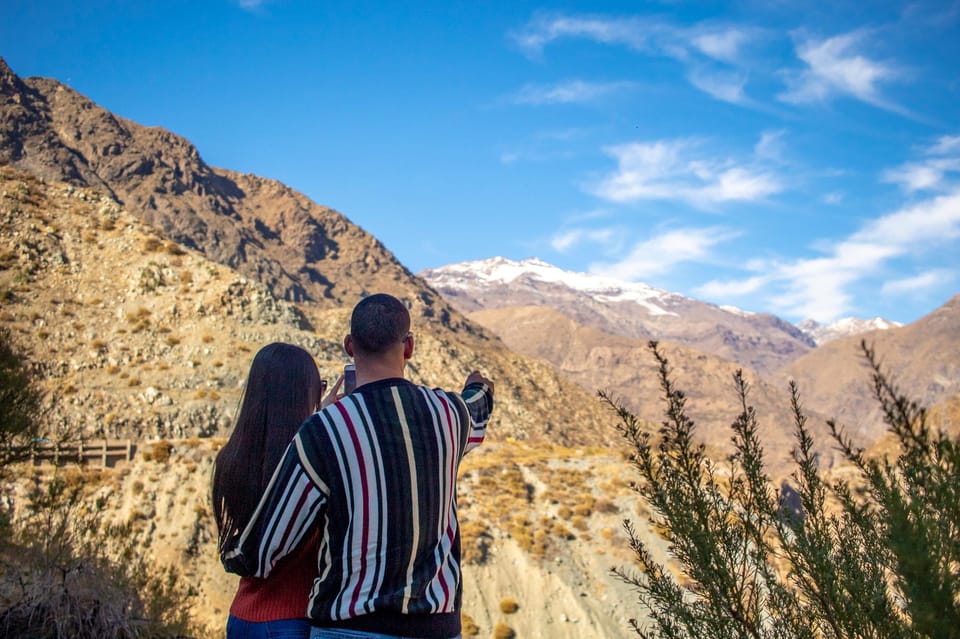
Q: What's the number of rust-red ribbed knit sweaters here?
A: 1